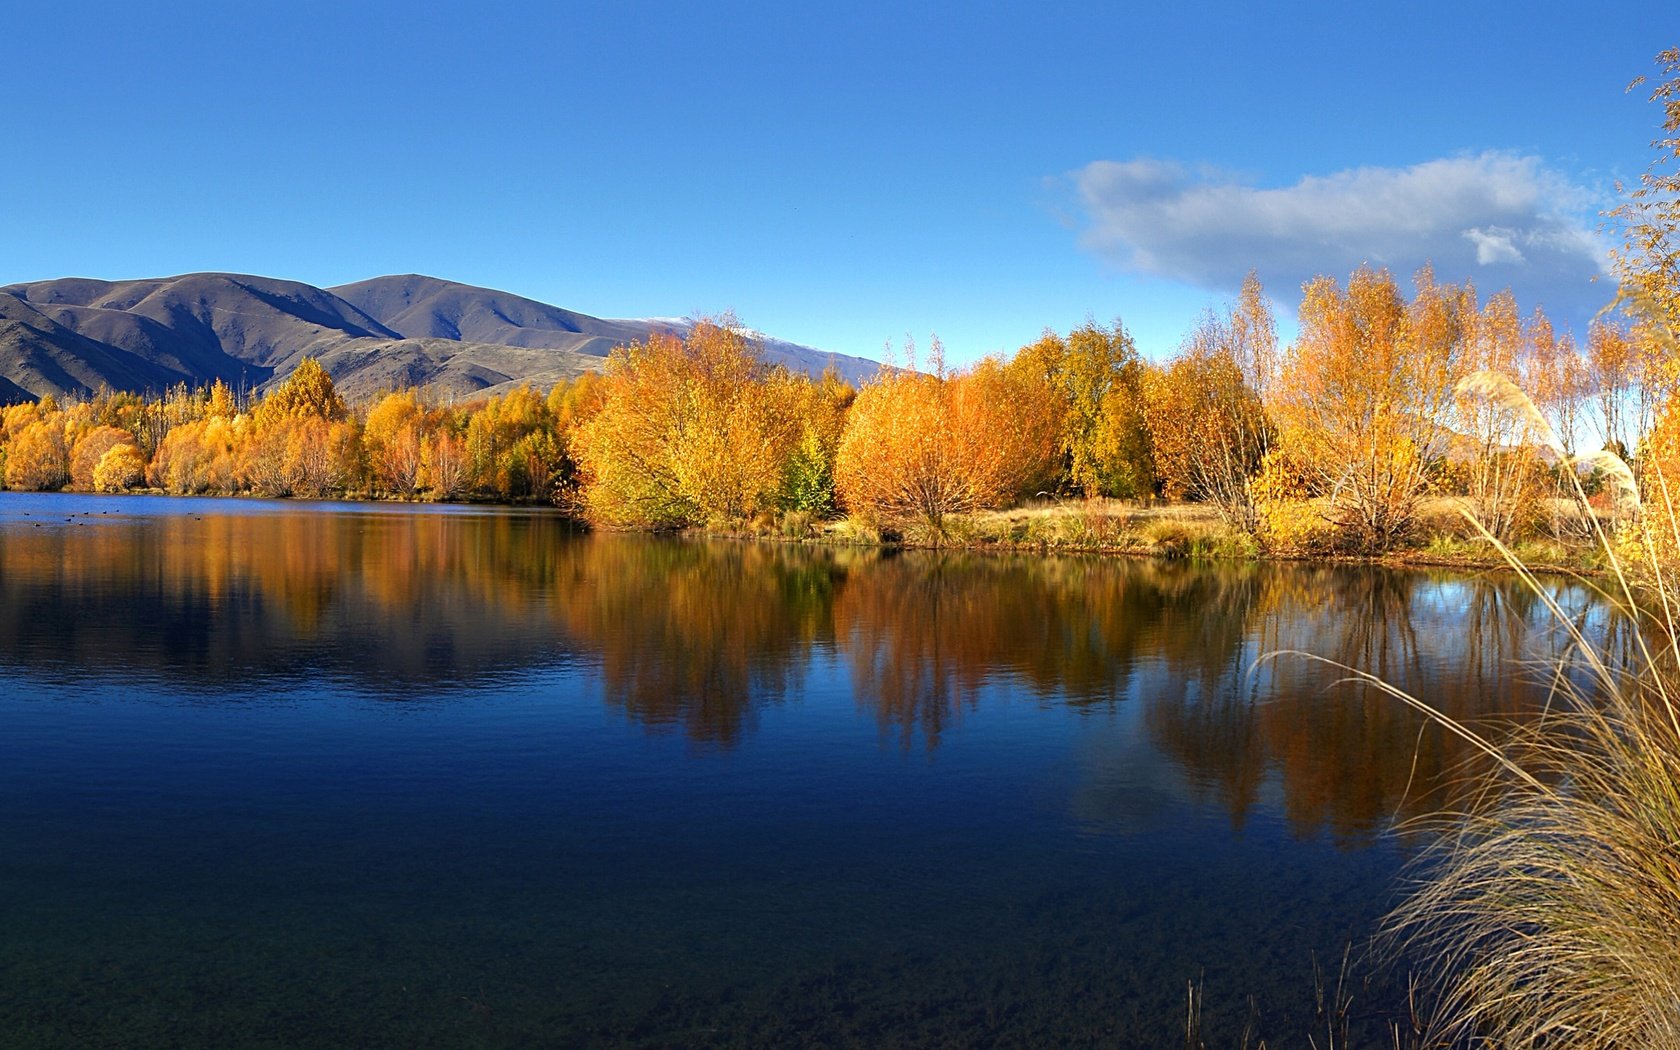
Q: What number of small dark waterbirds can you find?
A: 10